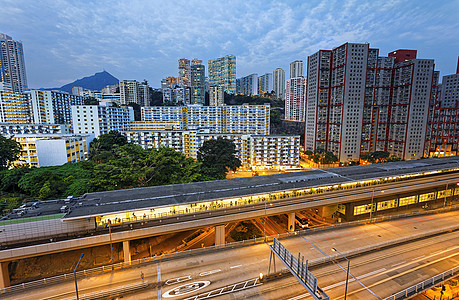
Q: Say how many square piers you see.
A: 4